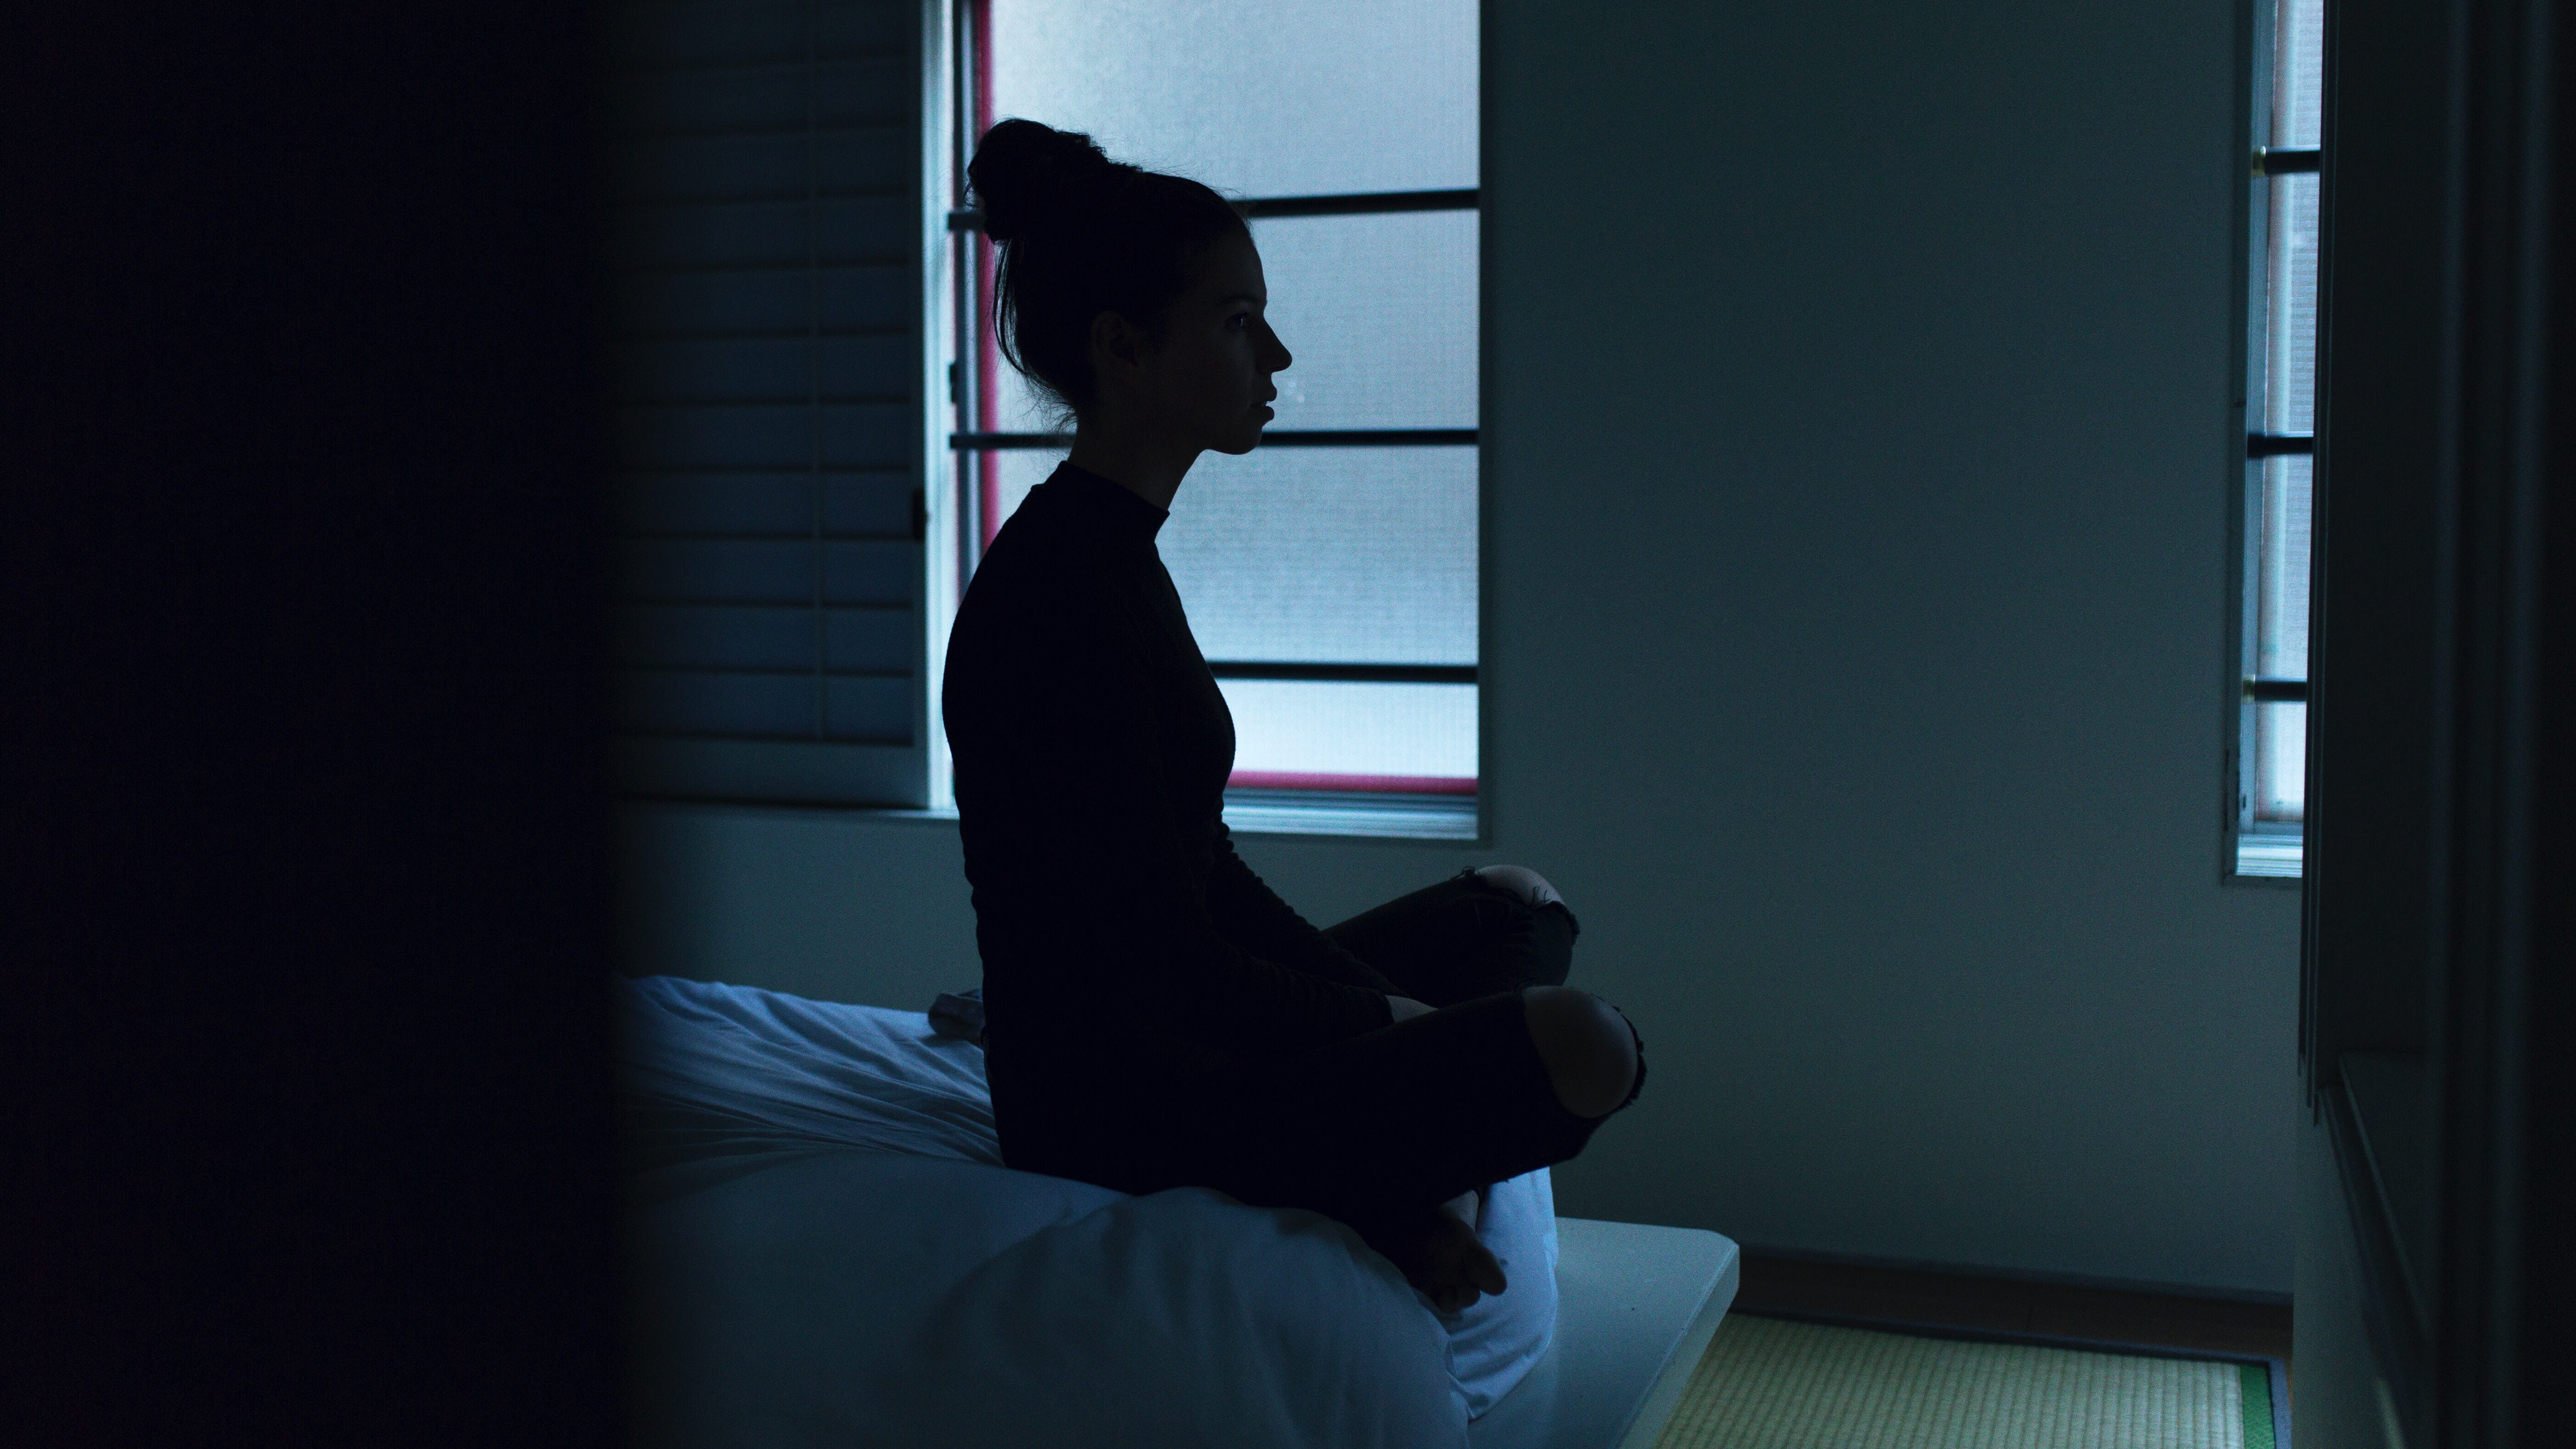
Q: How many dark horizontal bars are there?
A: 6